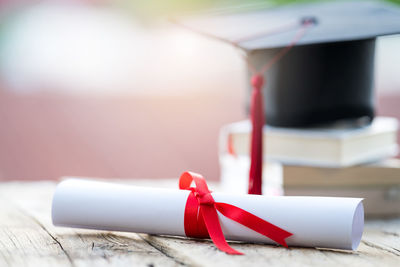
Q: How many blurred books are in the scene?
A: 3